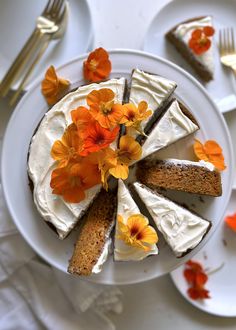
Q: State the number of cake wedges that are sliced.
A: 7